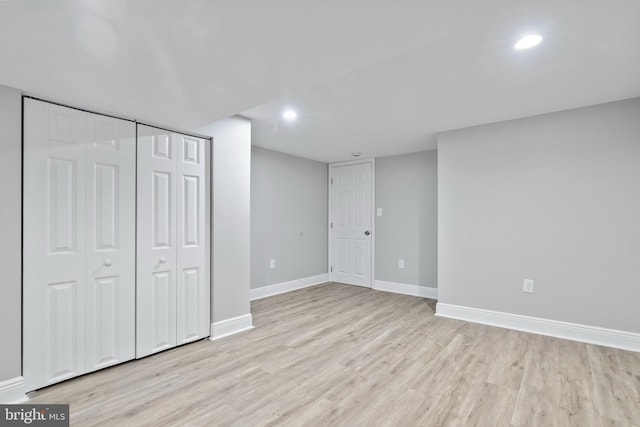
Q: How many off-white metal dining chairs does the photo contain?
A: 0